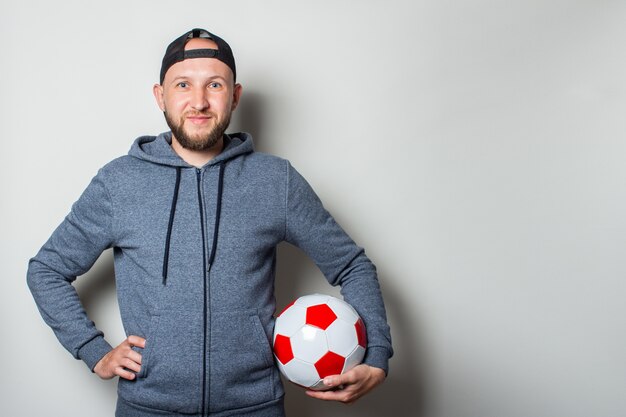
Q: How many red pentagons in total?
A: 5